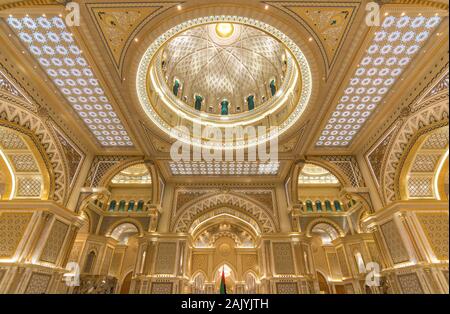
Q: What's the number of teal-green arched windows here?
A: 13